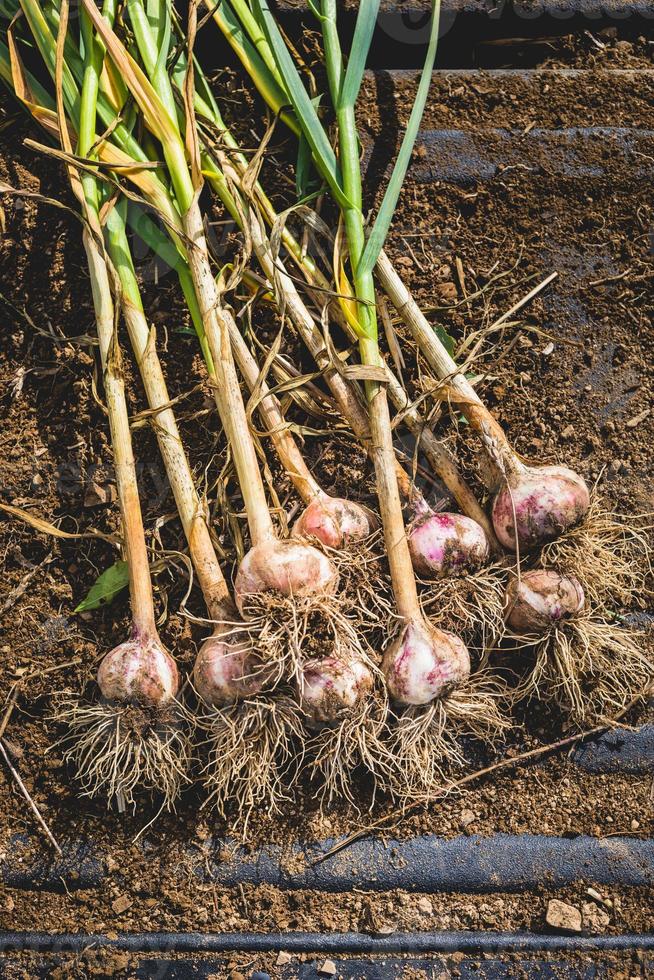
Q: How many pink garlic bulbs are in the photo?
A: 9